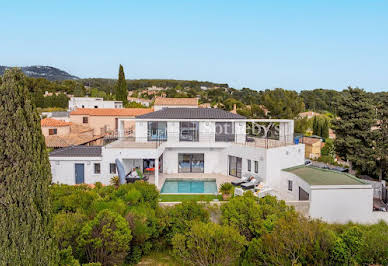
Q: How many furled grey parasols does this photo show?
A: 1